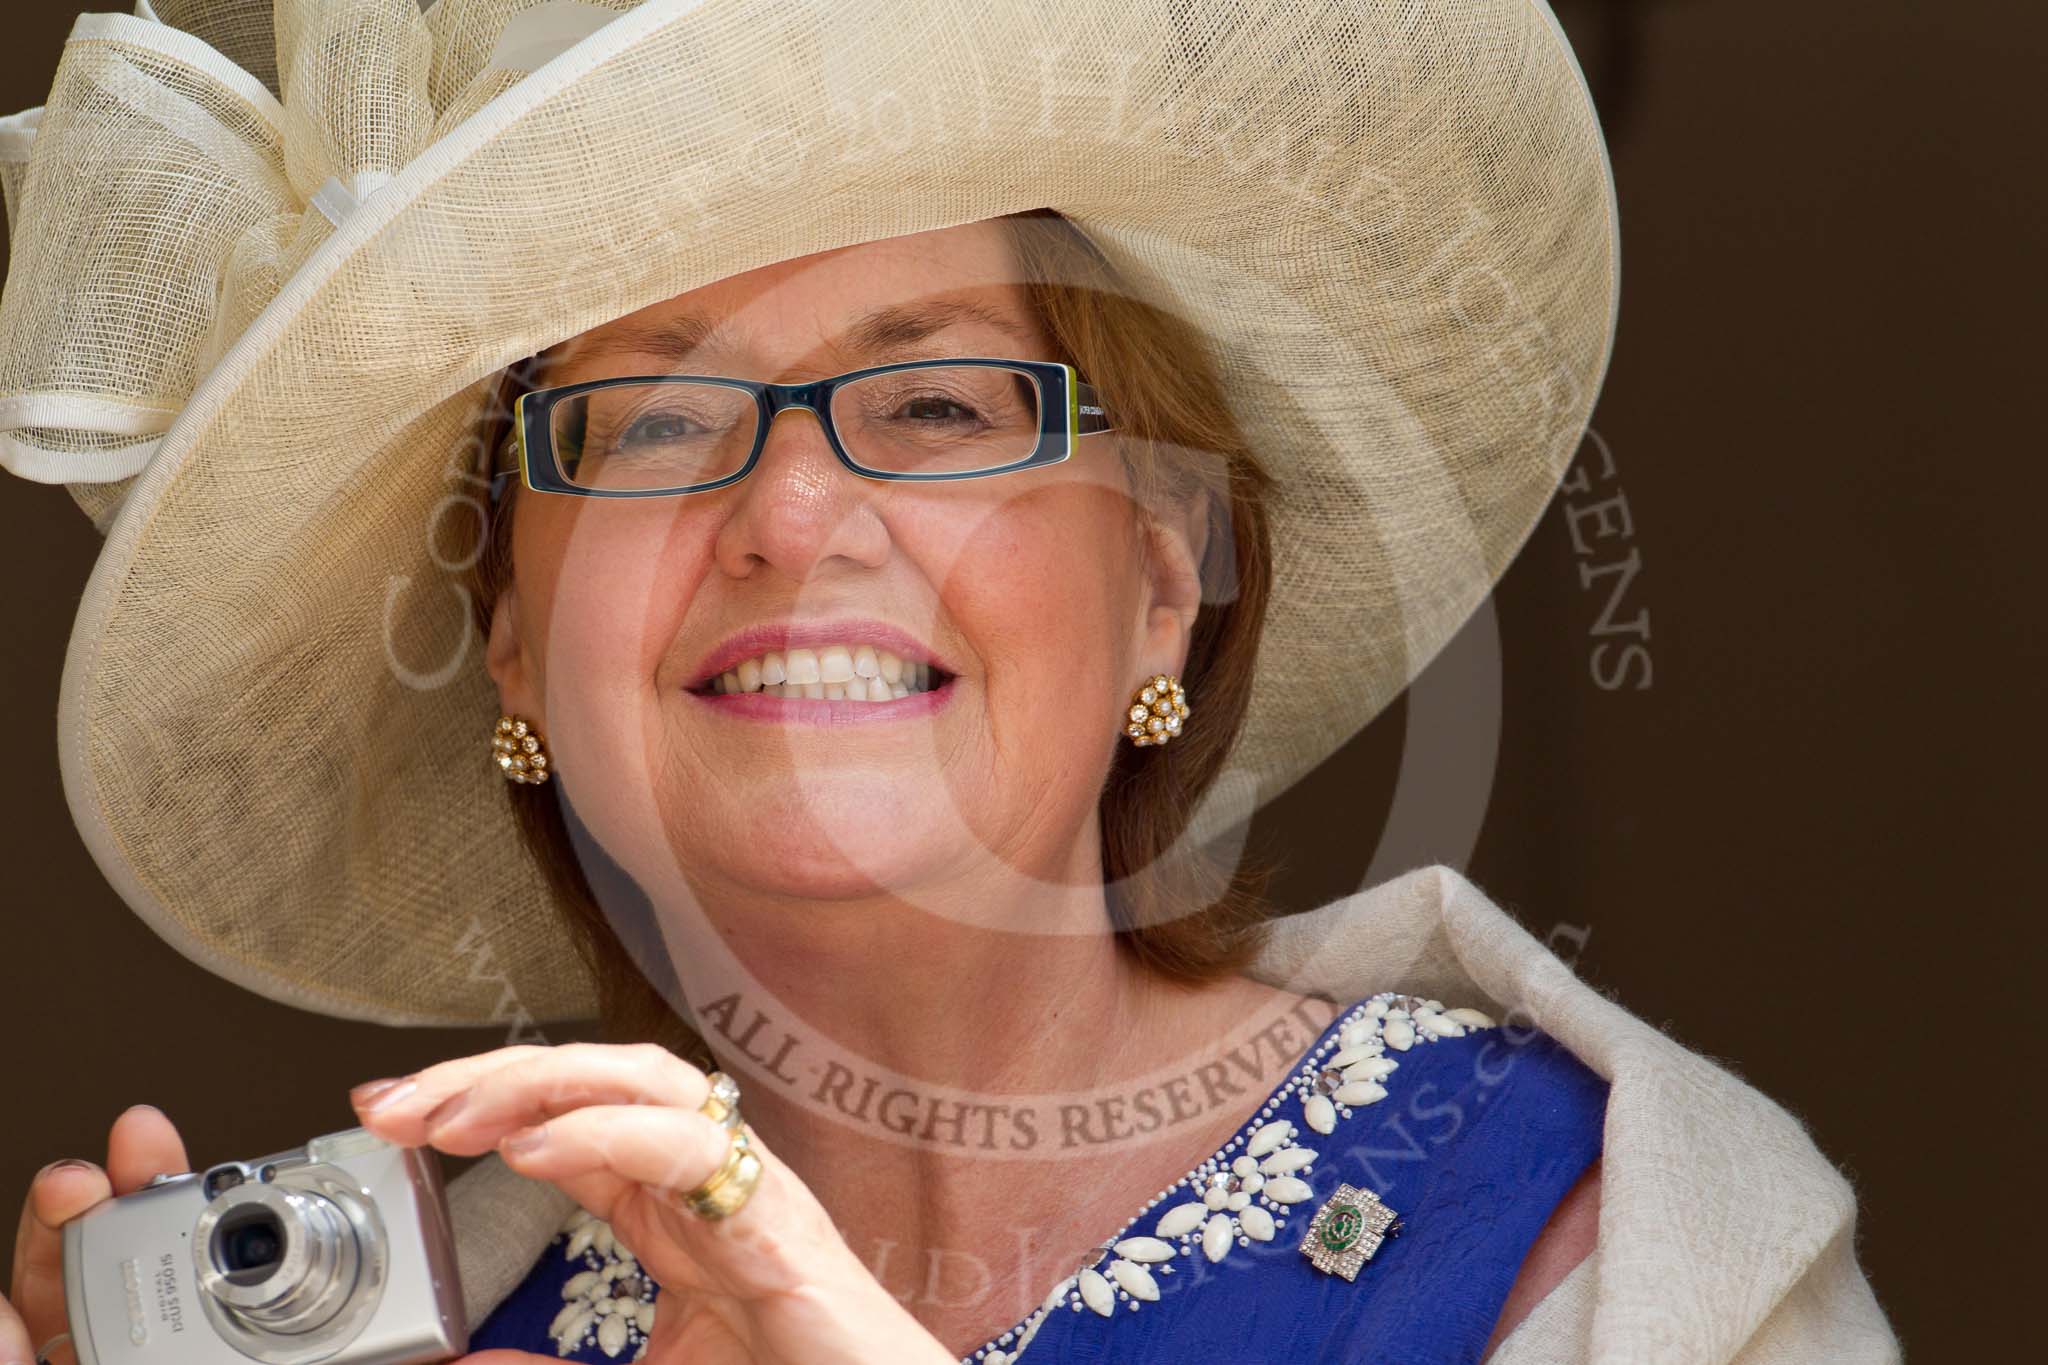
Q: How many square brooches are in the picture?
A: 1